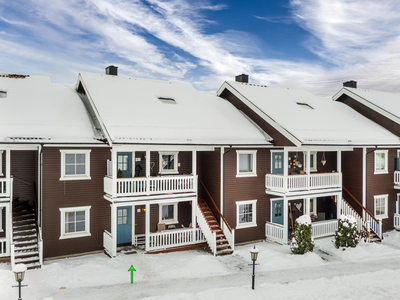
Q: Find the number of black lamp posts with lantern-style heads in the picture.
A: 2